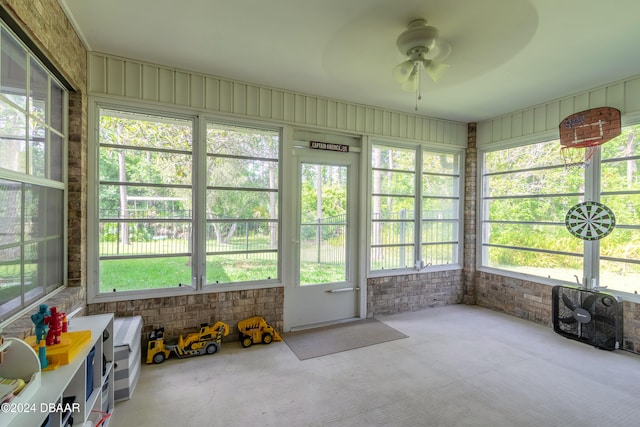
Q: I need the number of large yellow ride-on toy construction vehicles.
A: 2